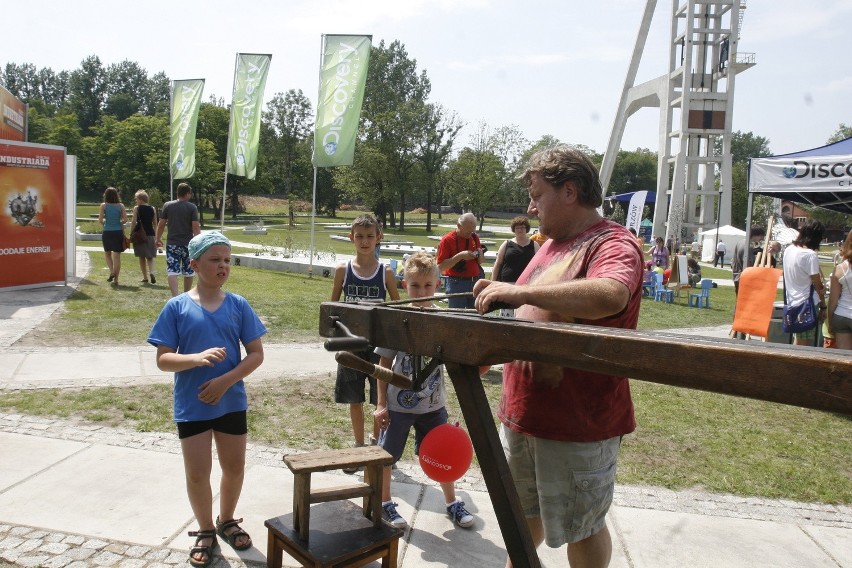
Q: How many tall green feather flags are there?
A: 3